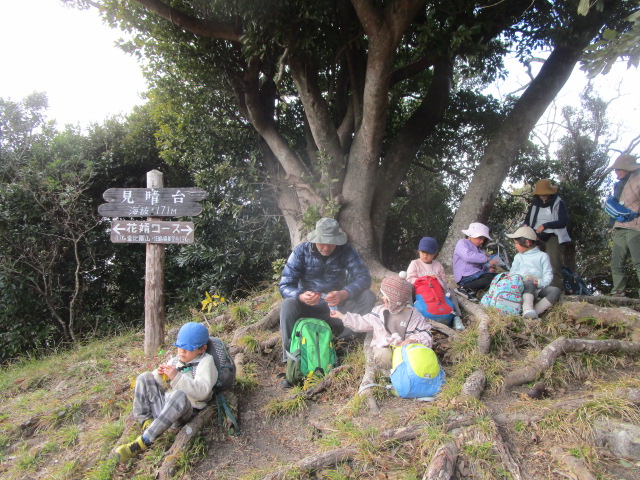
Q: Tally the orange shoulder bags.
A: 0